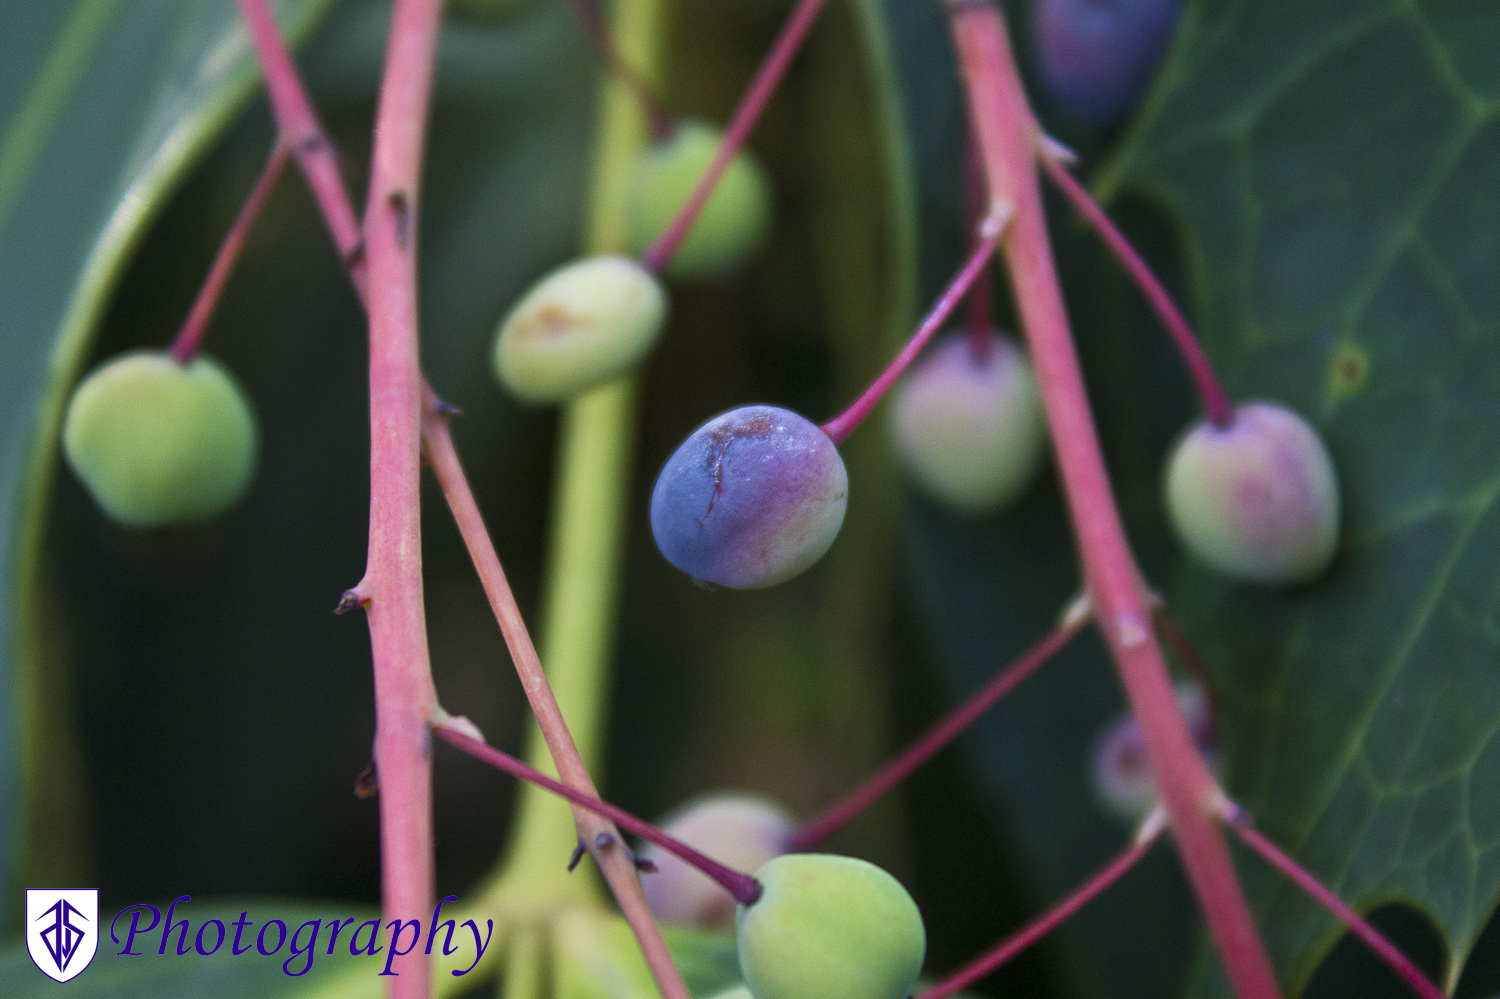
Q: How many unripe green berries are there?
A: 4